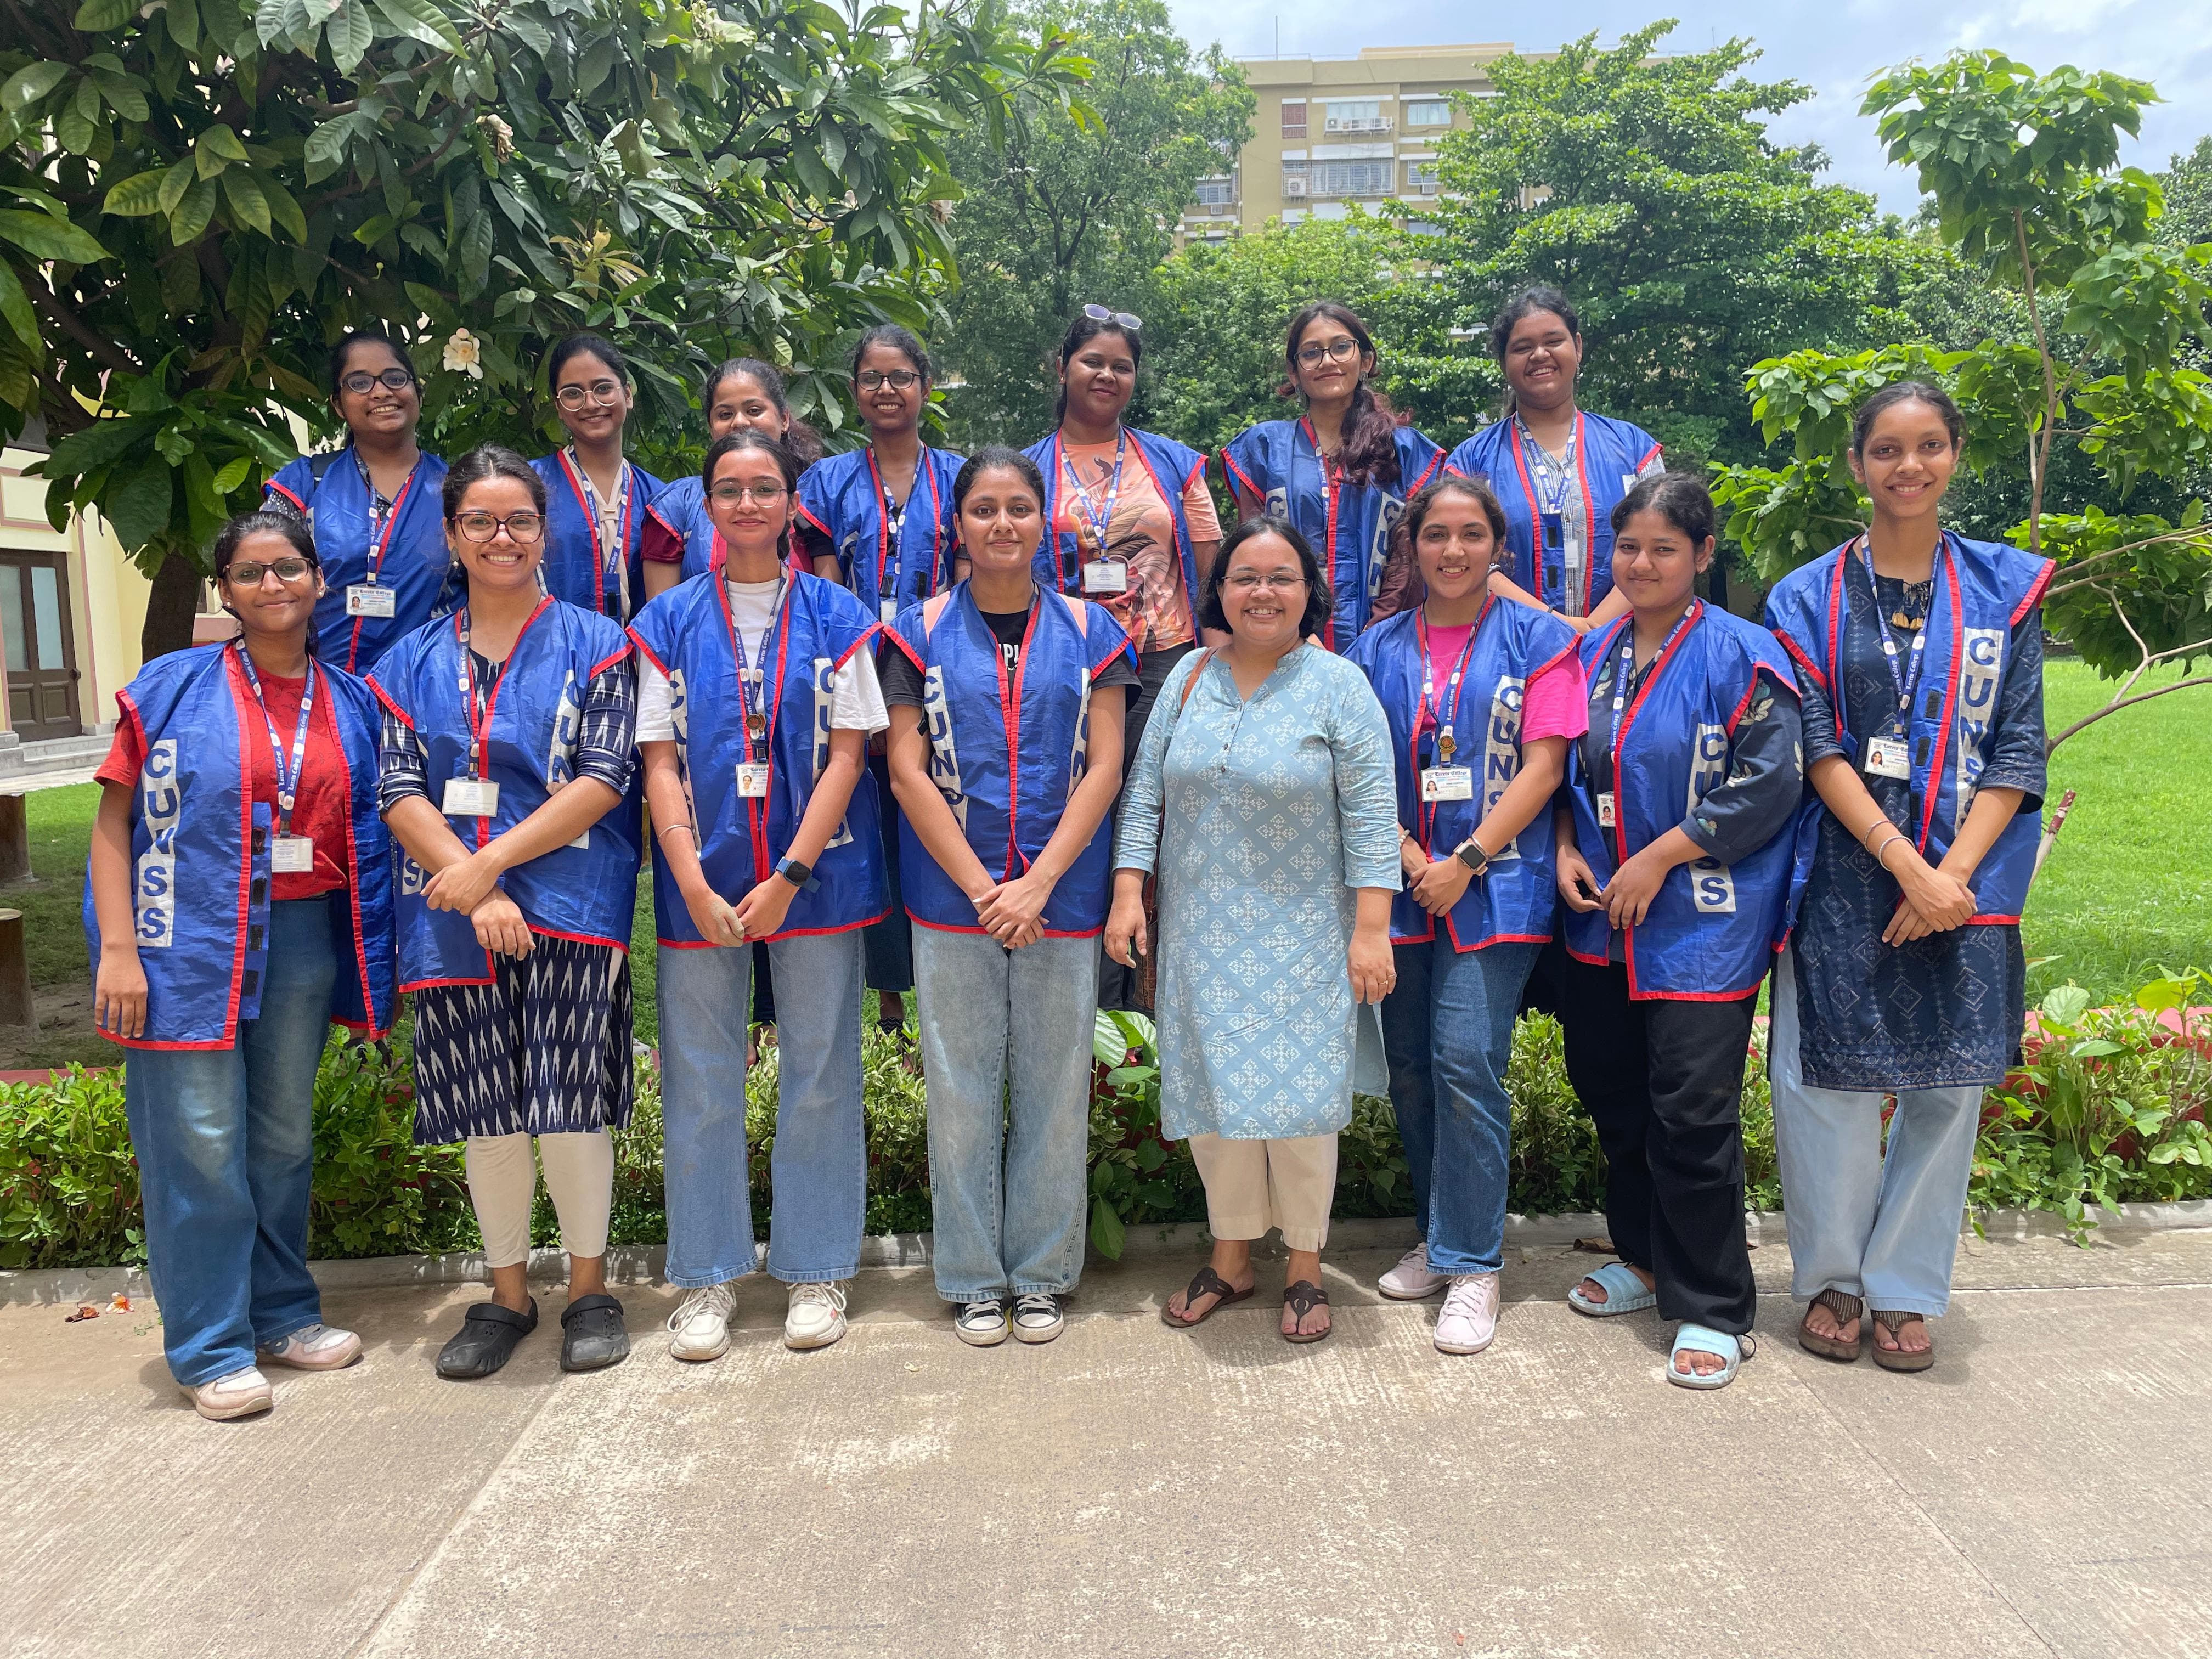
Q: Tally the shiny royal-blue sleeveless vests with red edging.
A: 14